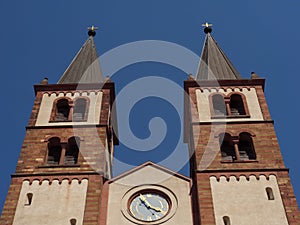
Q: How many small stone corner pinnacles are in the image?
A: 4